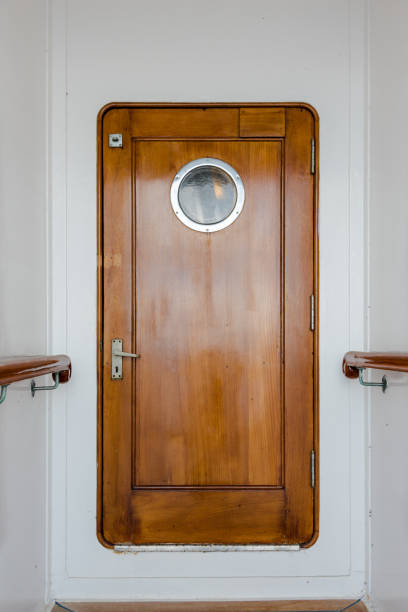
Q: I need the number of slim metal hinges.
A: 3